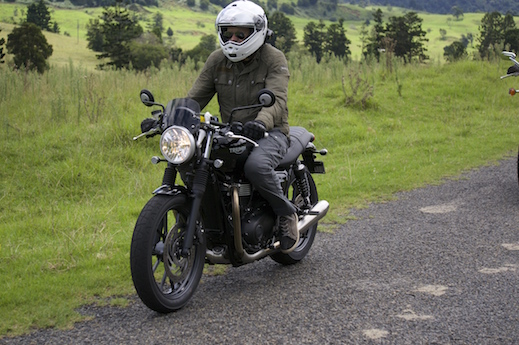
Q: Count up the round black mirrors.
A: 2